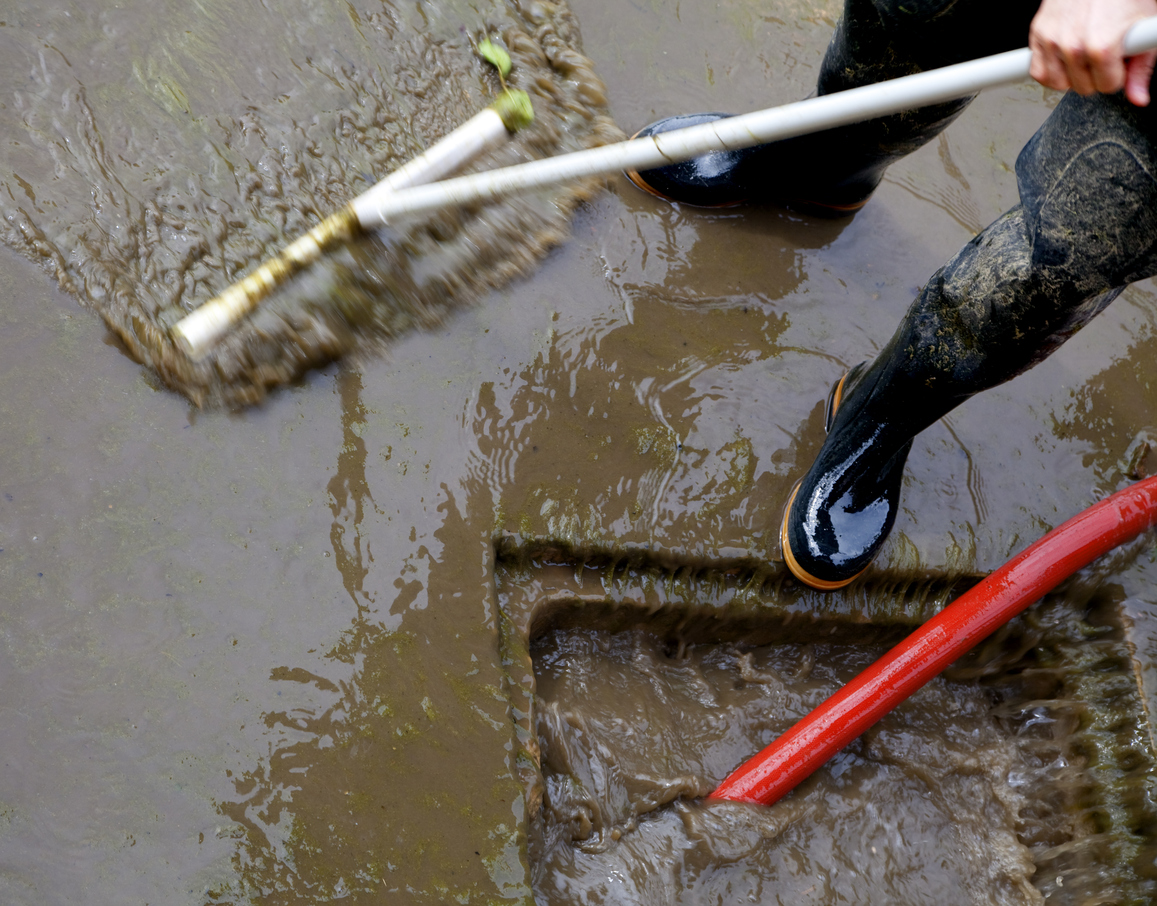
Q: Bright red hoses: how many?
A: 1